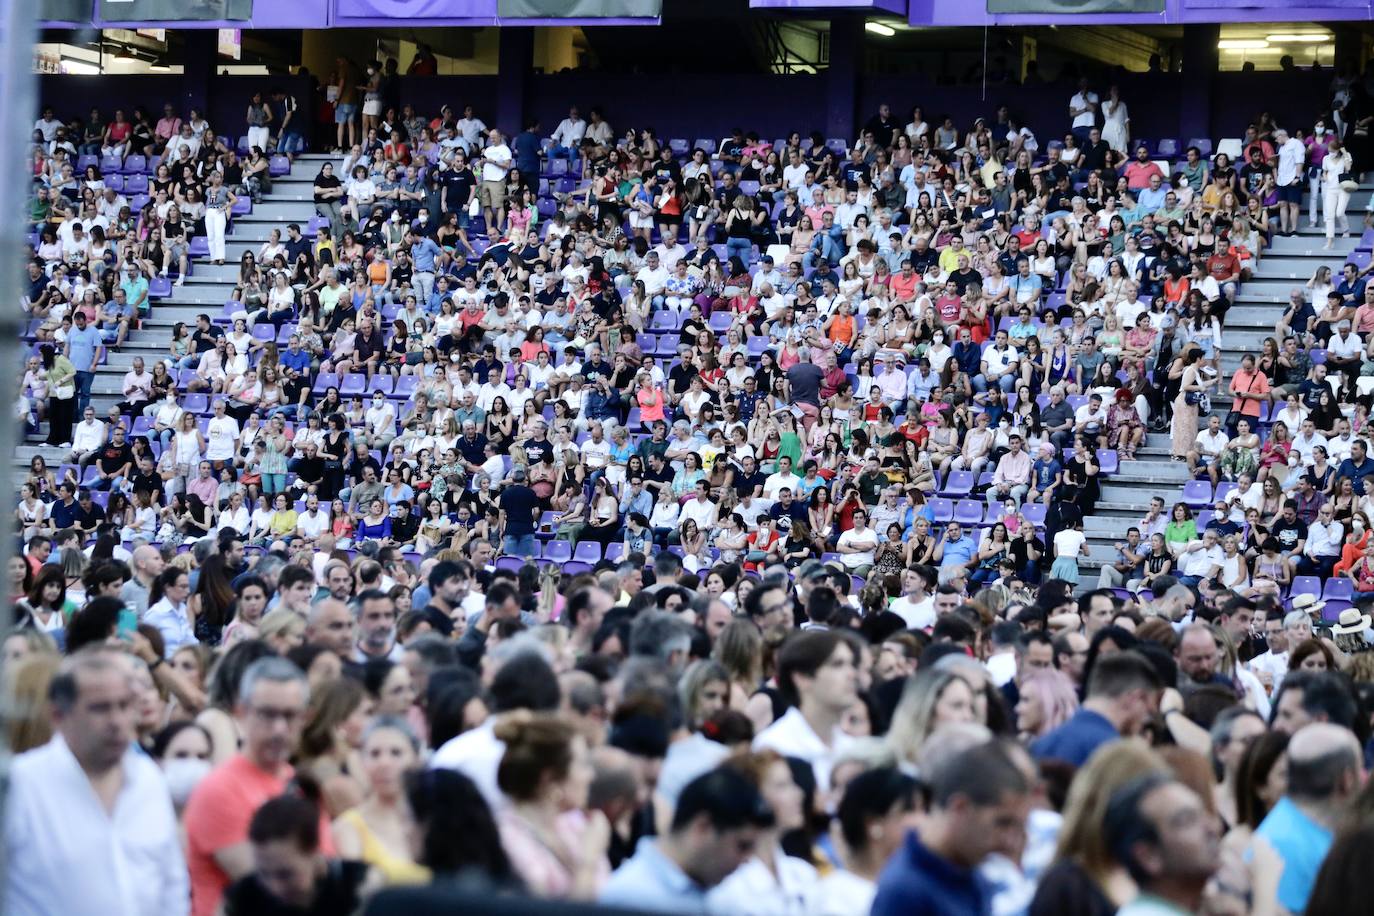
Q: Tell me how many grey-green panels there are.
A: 4